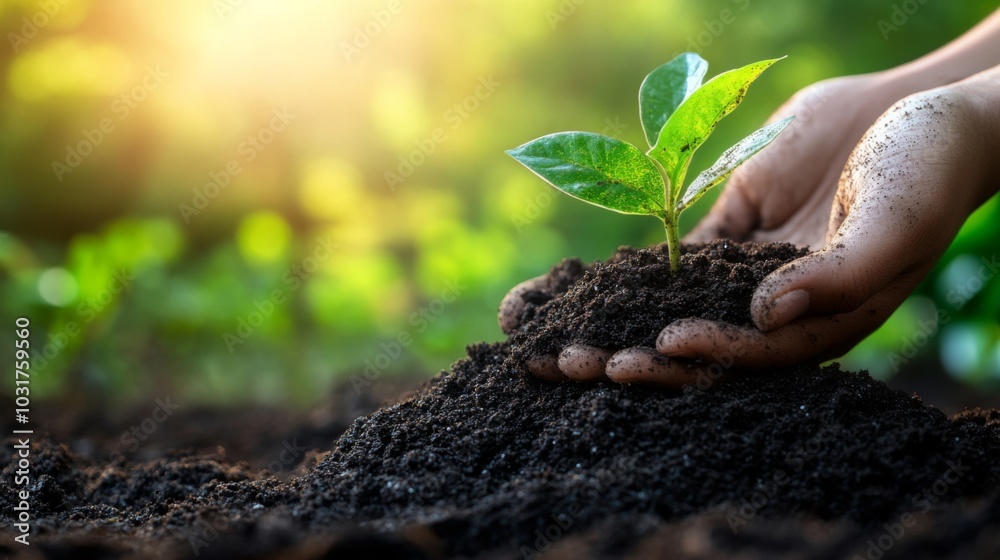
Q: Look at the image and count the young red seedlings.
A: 0